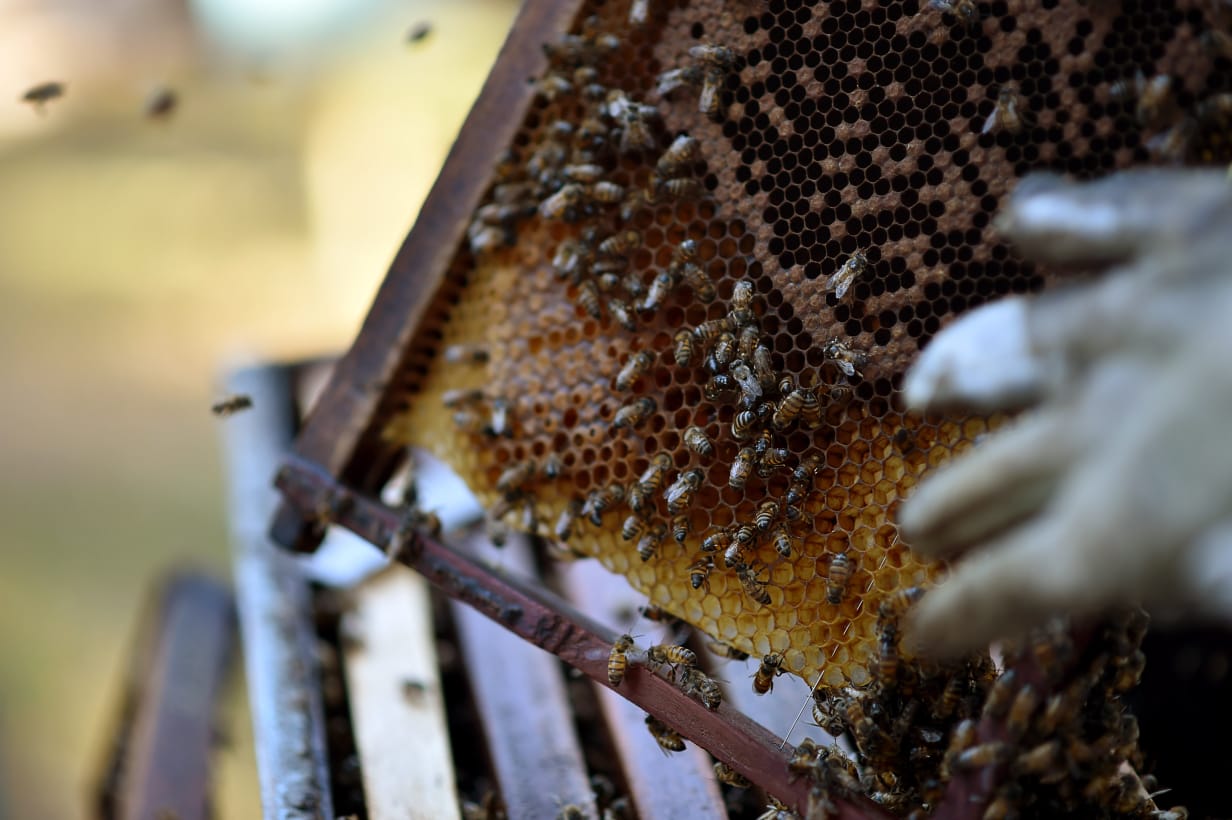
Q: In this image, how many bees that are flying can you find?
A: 4